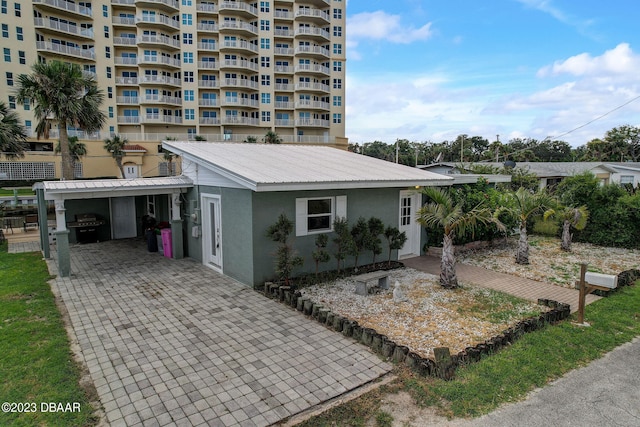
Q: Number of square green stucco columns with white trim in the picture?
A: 2